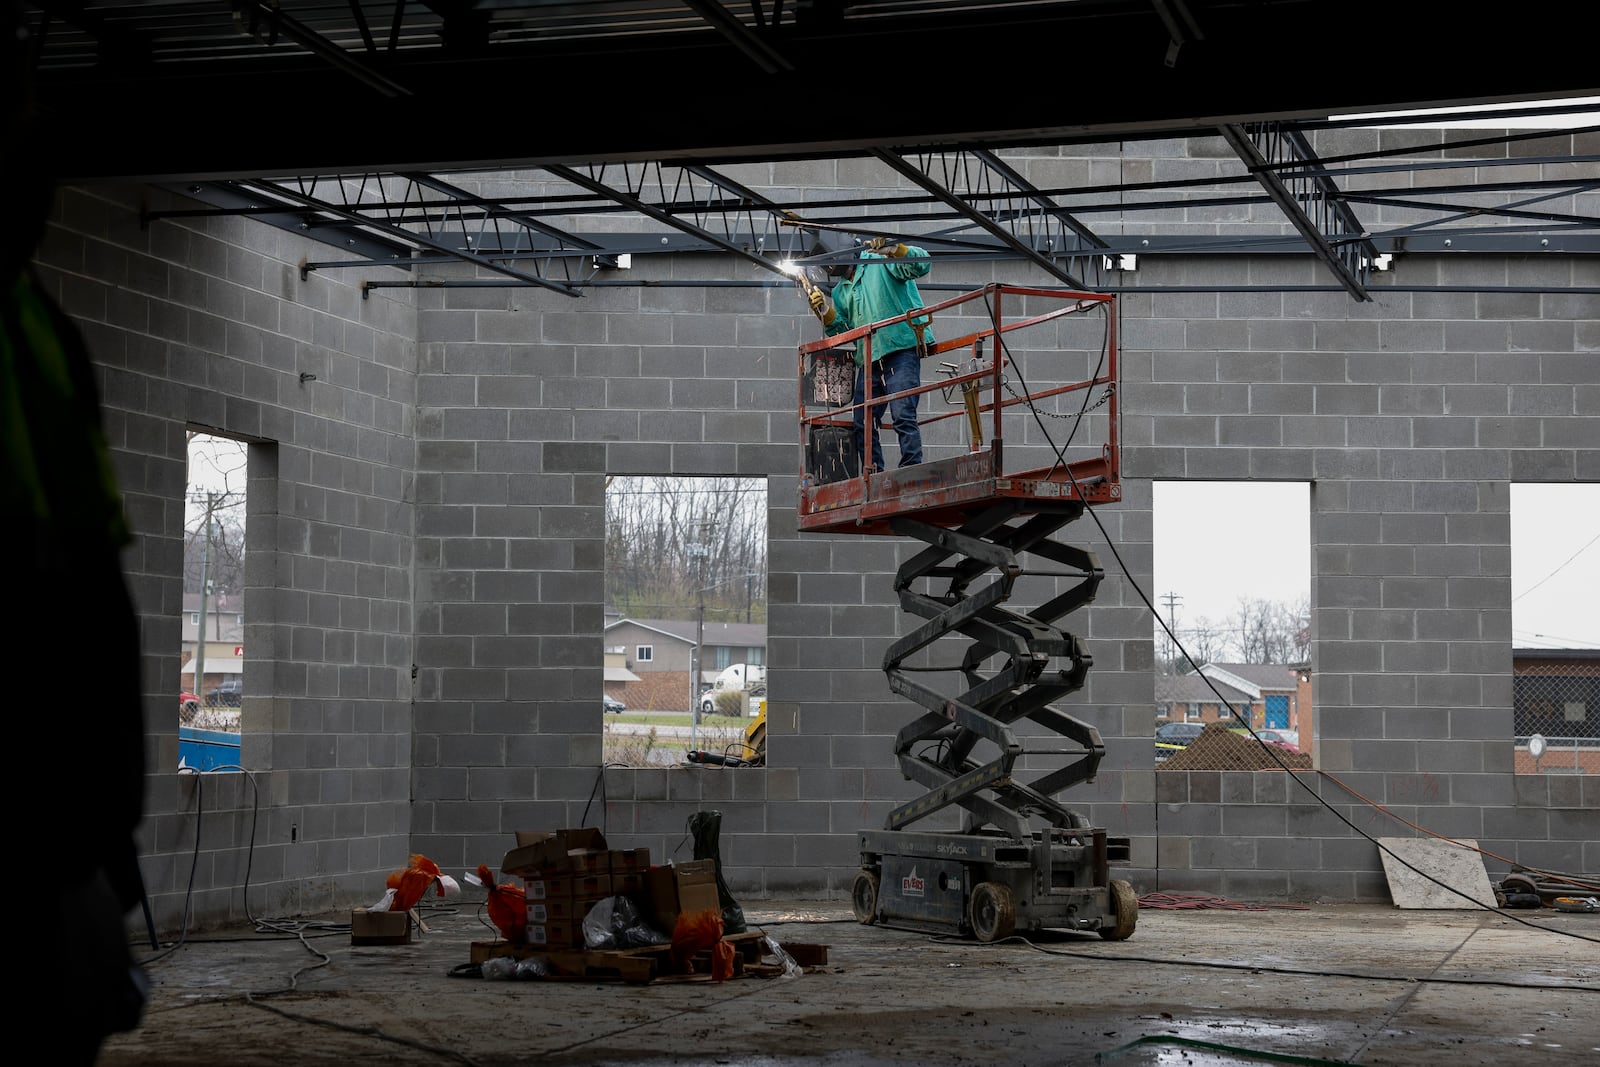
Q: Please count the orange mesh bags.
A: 3